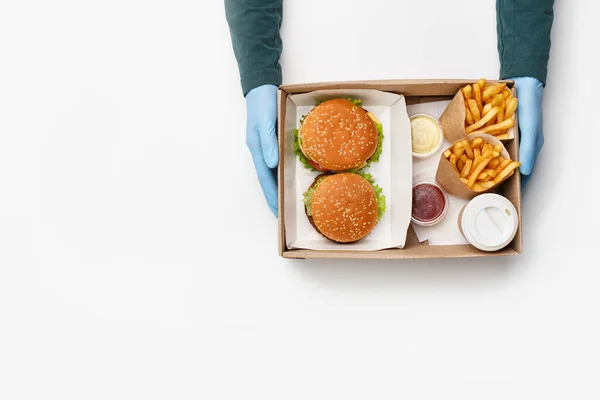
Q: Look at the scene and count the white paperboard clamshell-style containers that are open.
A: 1